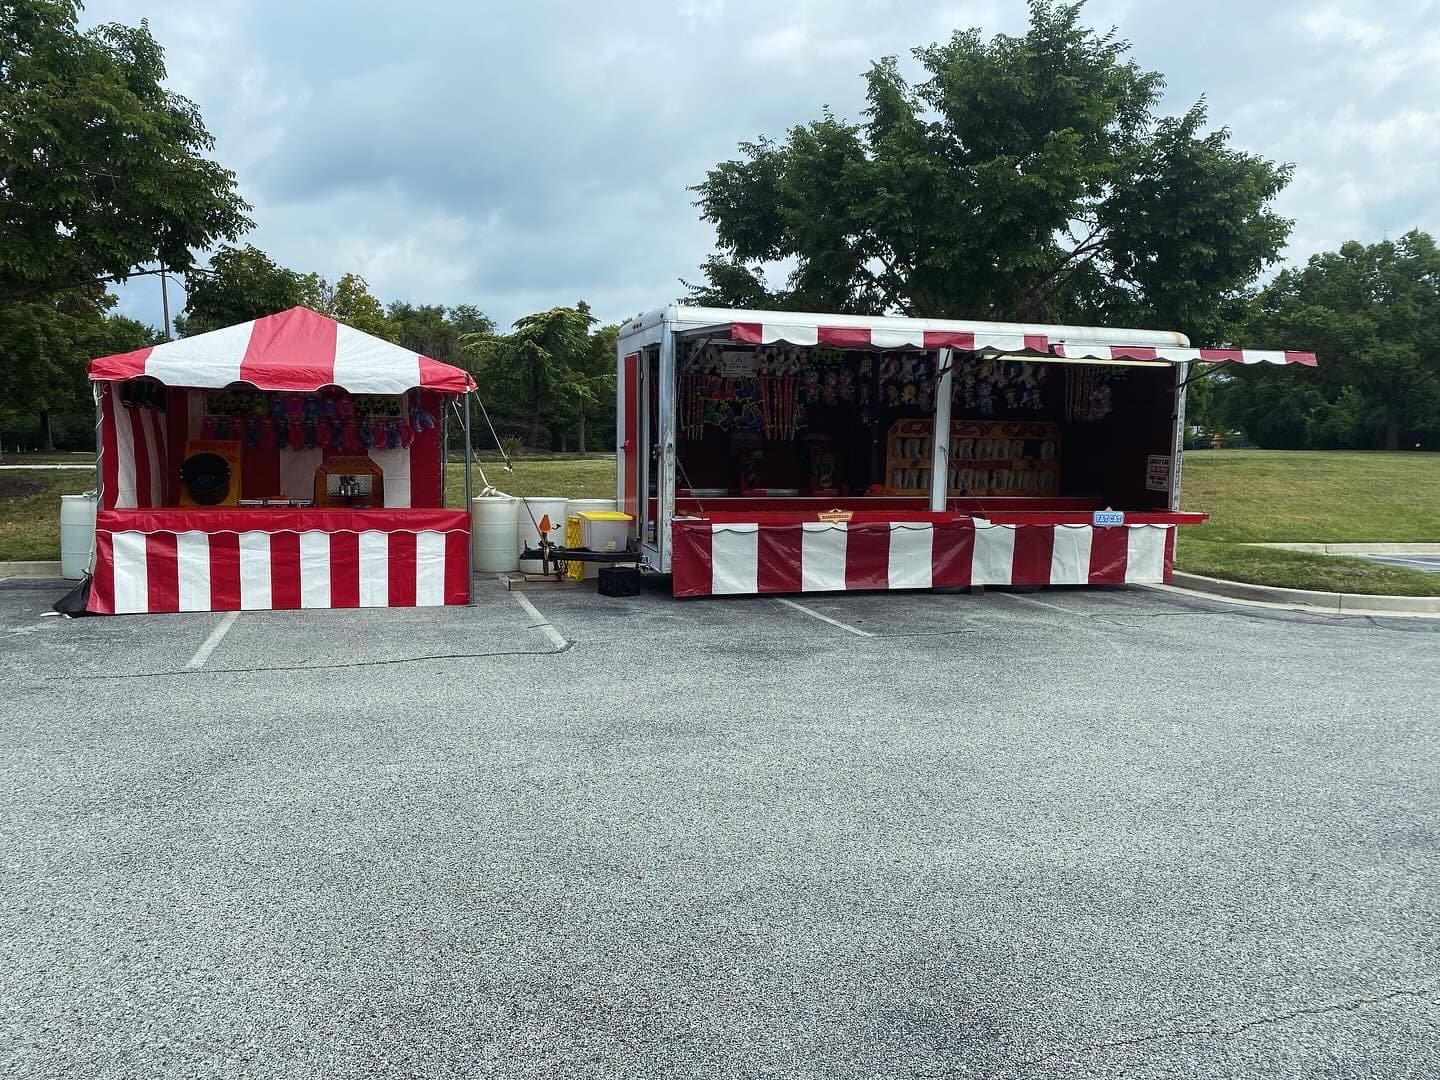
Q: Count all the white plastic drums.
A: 4